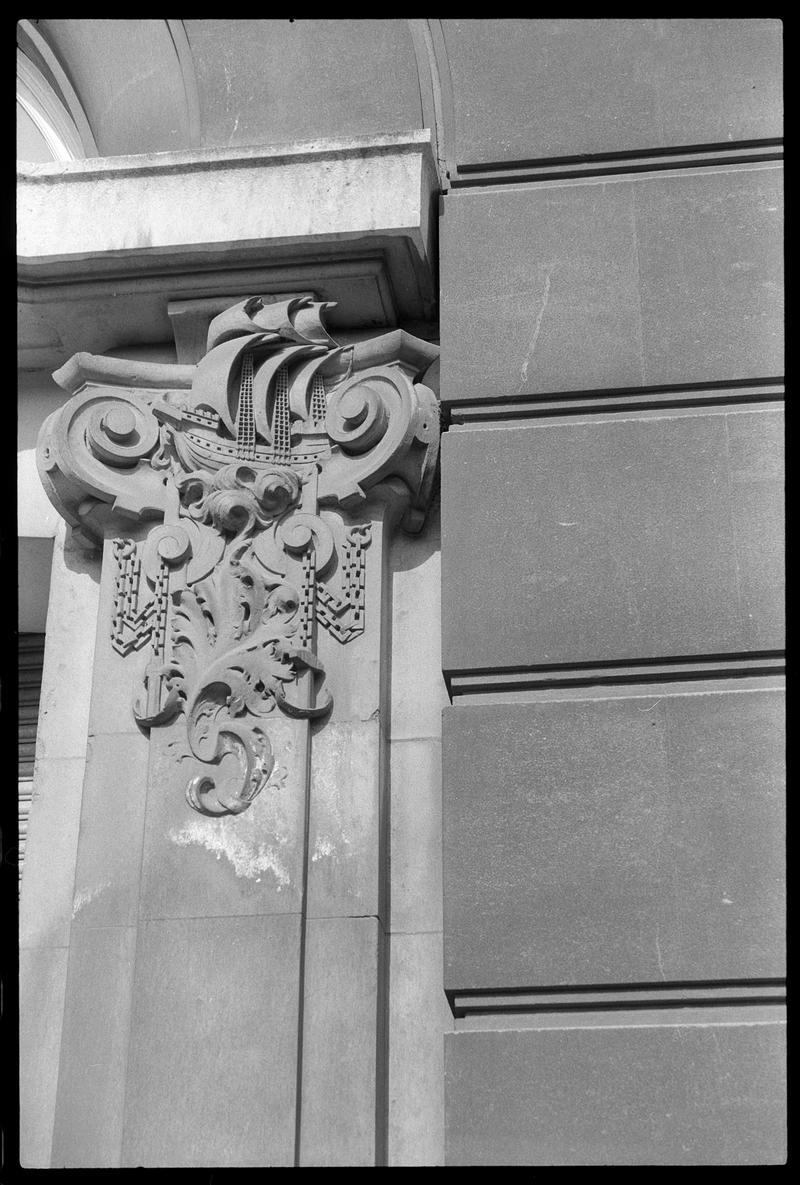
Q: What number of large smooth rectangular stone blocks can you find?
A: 5